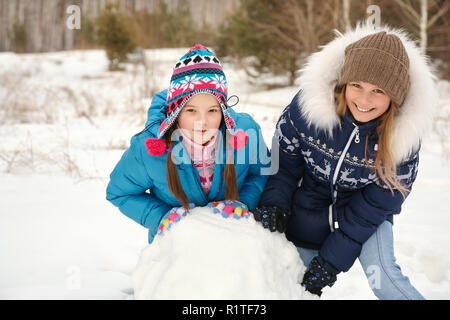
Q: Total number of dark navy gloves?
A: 2